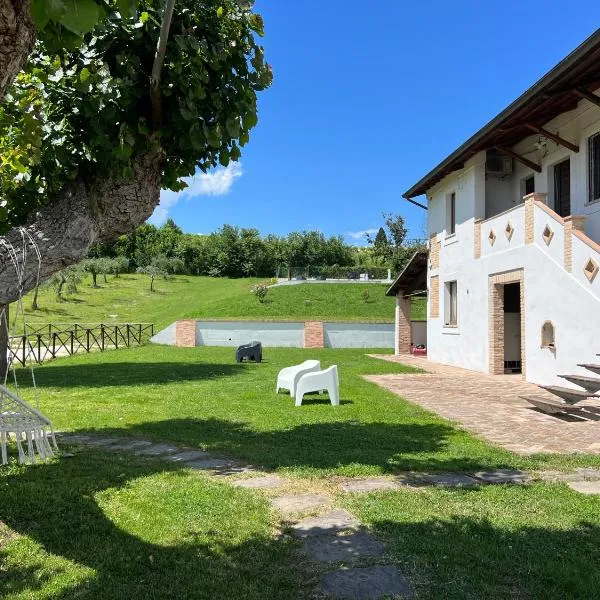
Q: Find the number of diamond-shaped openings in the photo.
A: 4